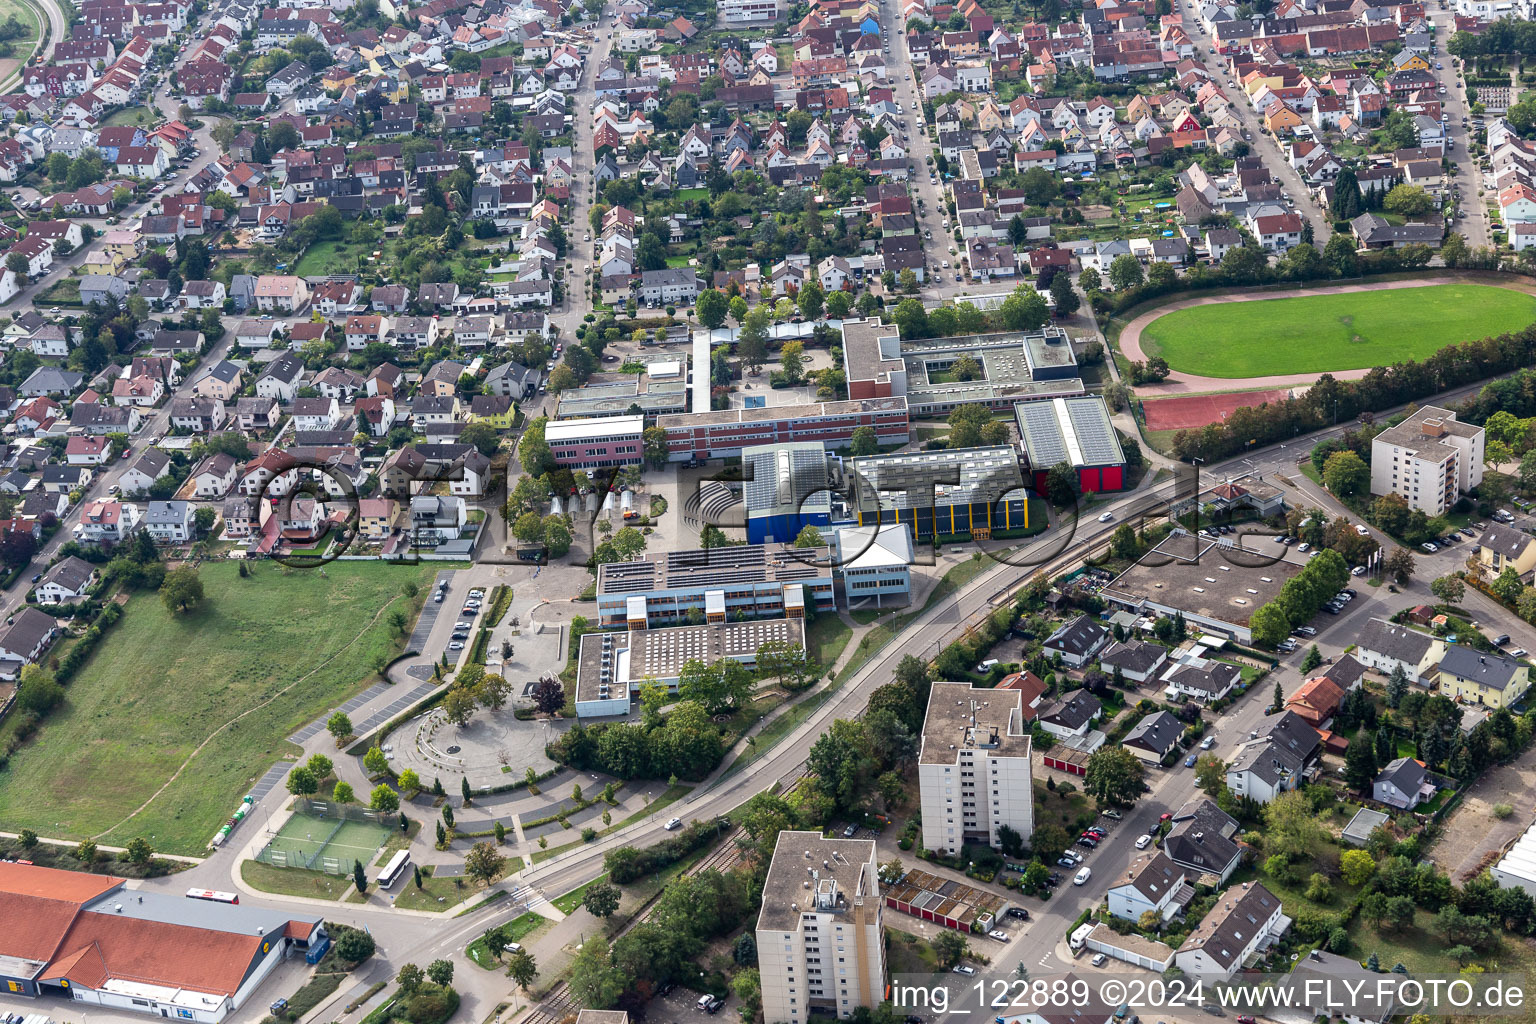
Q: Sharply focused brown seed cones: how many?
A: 0